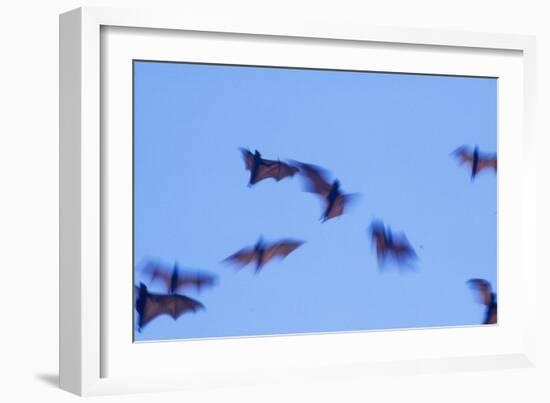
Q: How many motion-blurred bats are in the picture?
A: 8